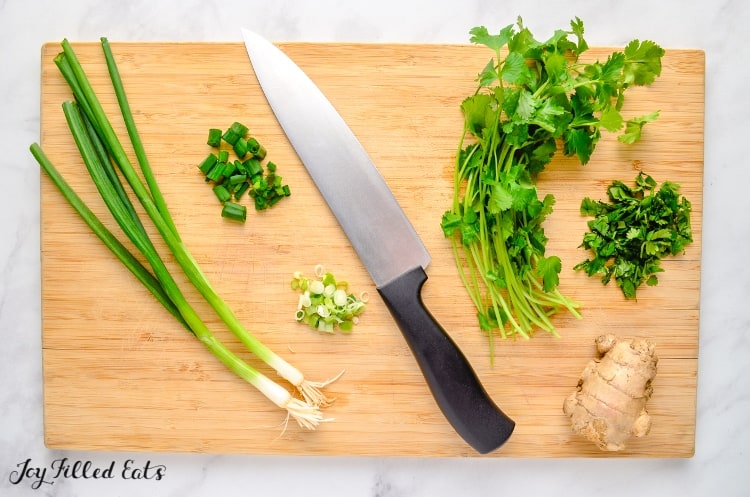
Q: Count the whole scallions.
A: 2